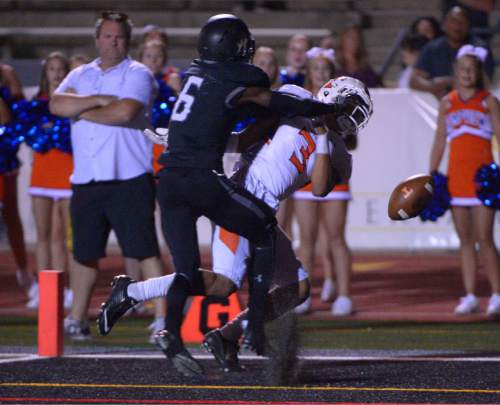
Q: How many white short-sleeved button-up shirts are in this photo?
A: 1